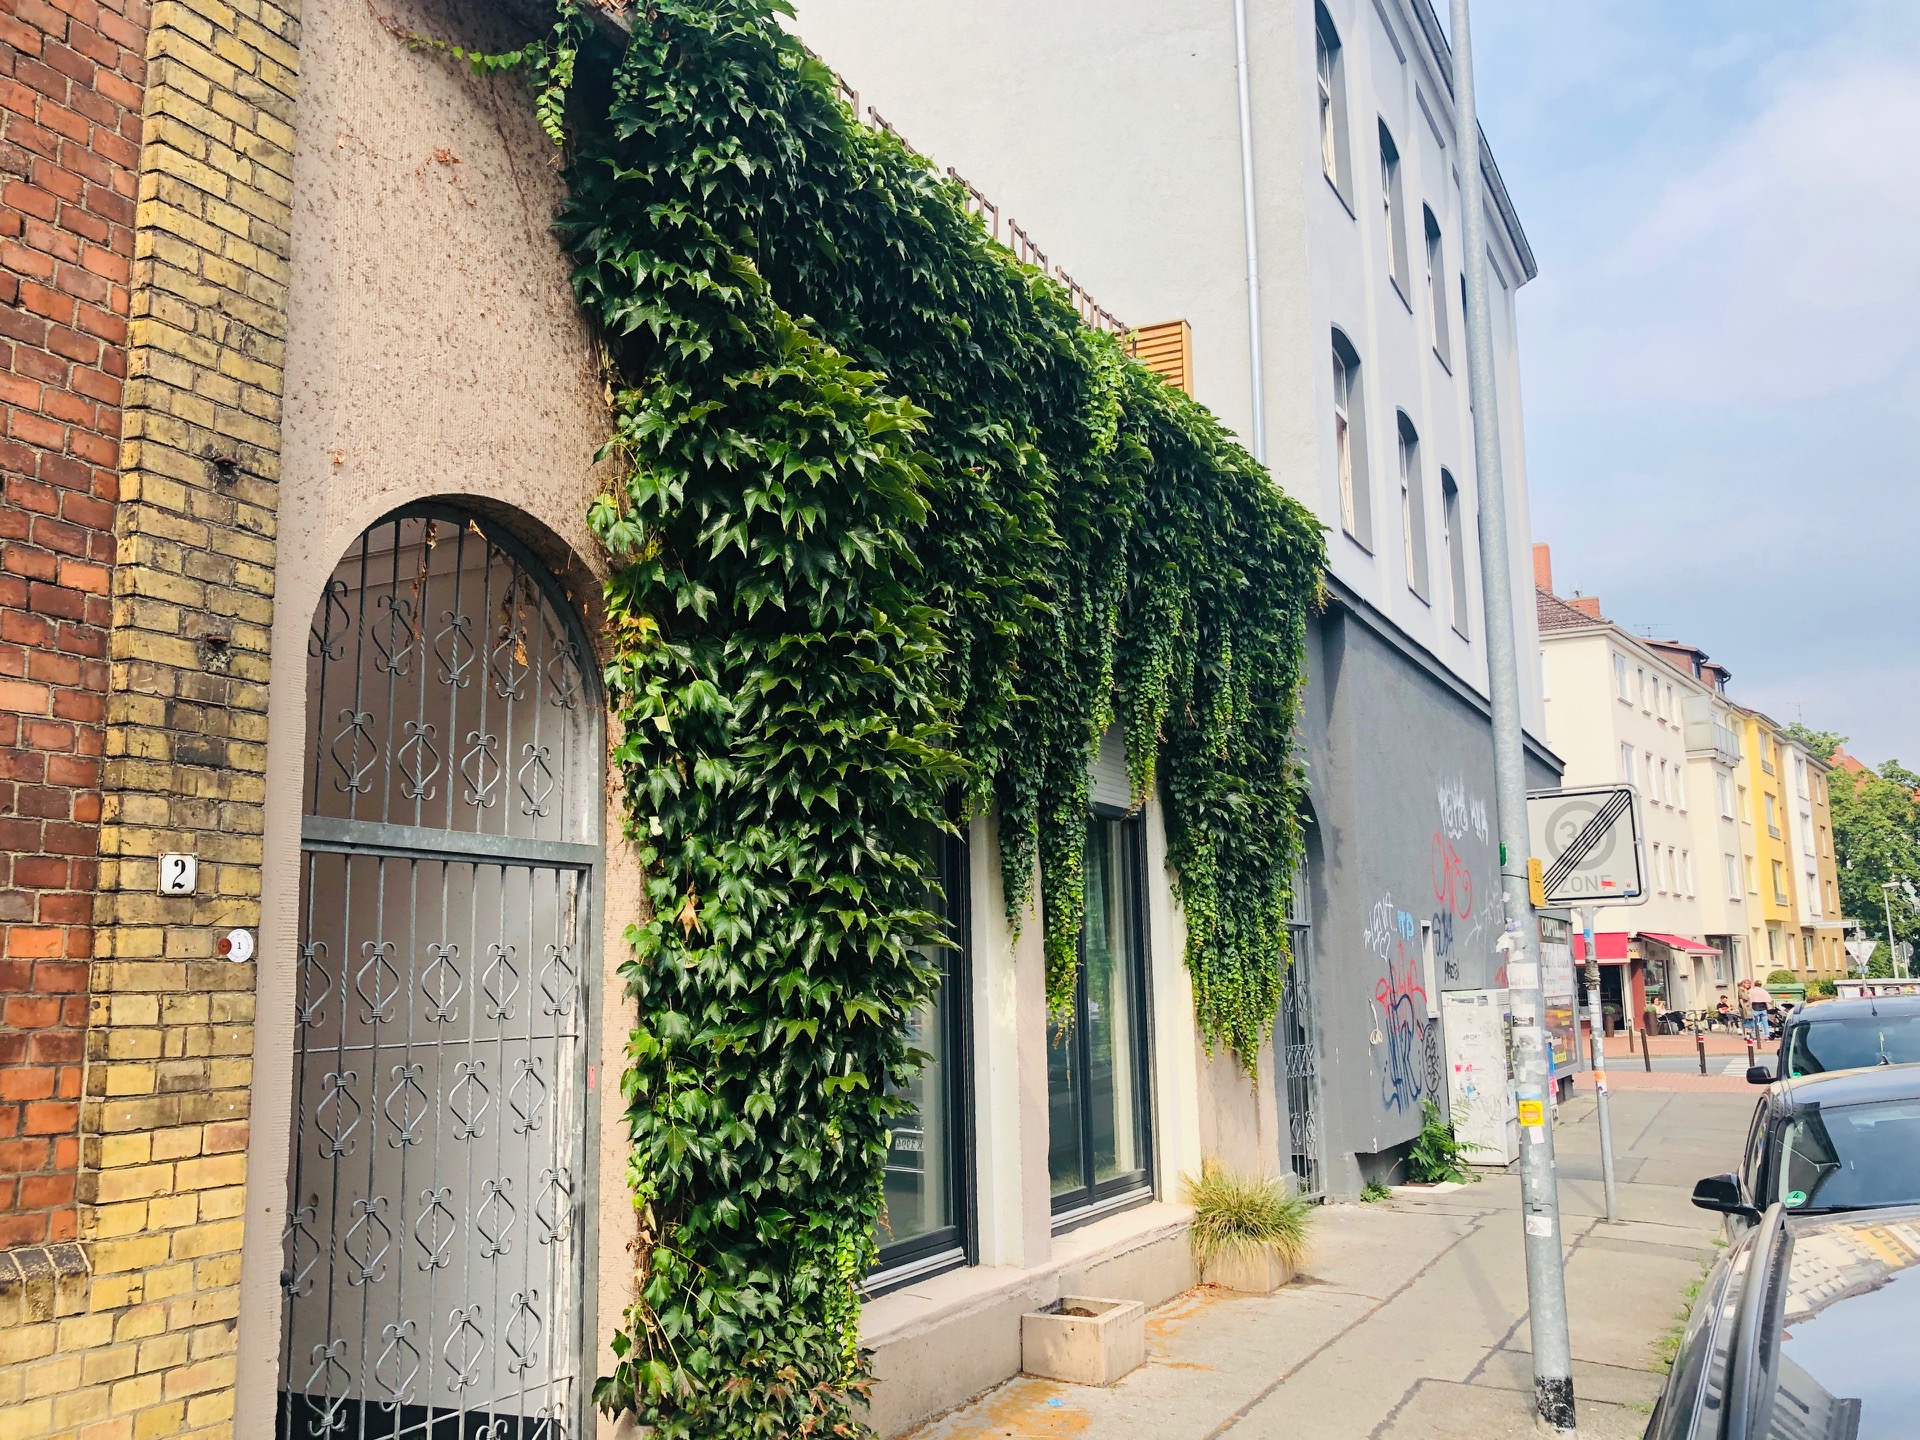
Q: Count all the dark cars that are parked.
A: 3